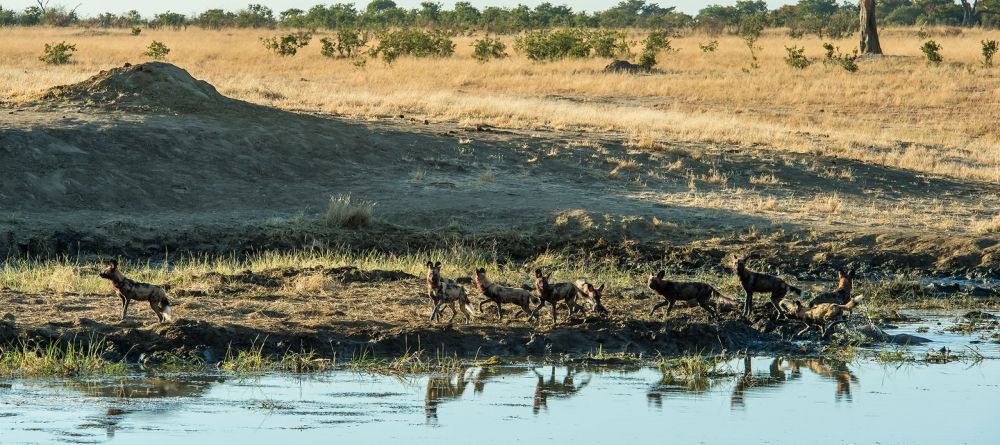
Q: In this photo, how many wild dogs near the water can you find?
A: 9